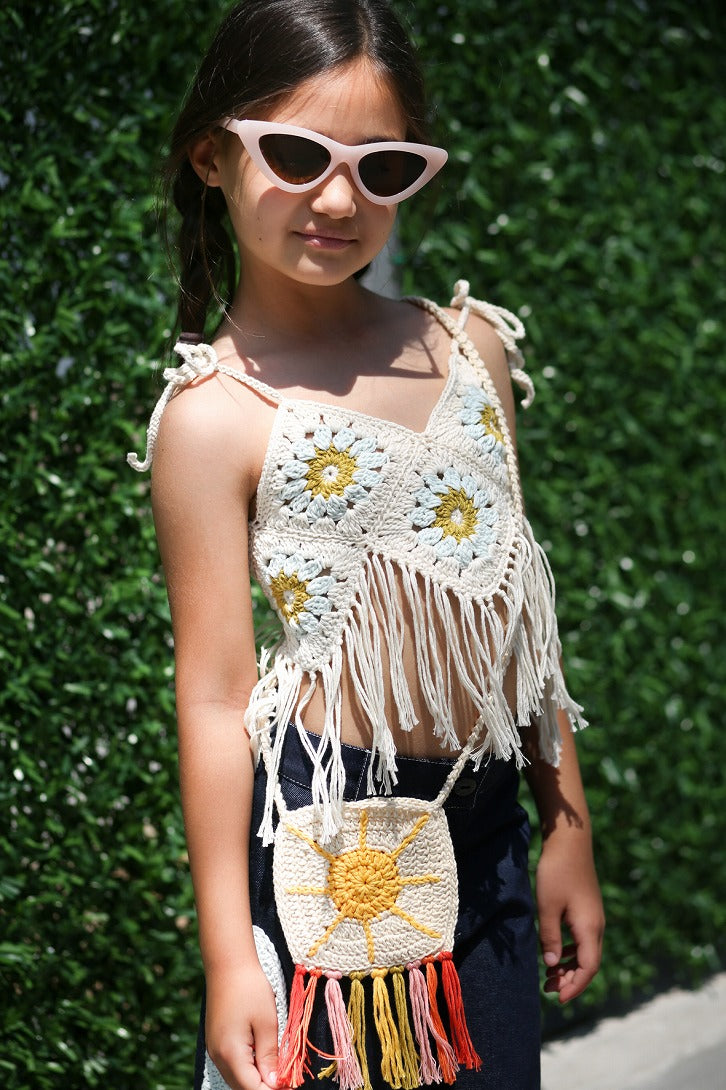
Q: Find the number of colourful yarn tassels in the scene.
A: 9